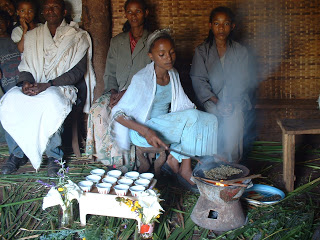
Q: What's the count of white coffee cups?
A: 12